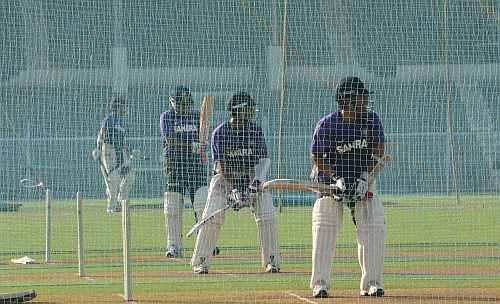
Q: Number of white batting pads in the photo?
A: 8